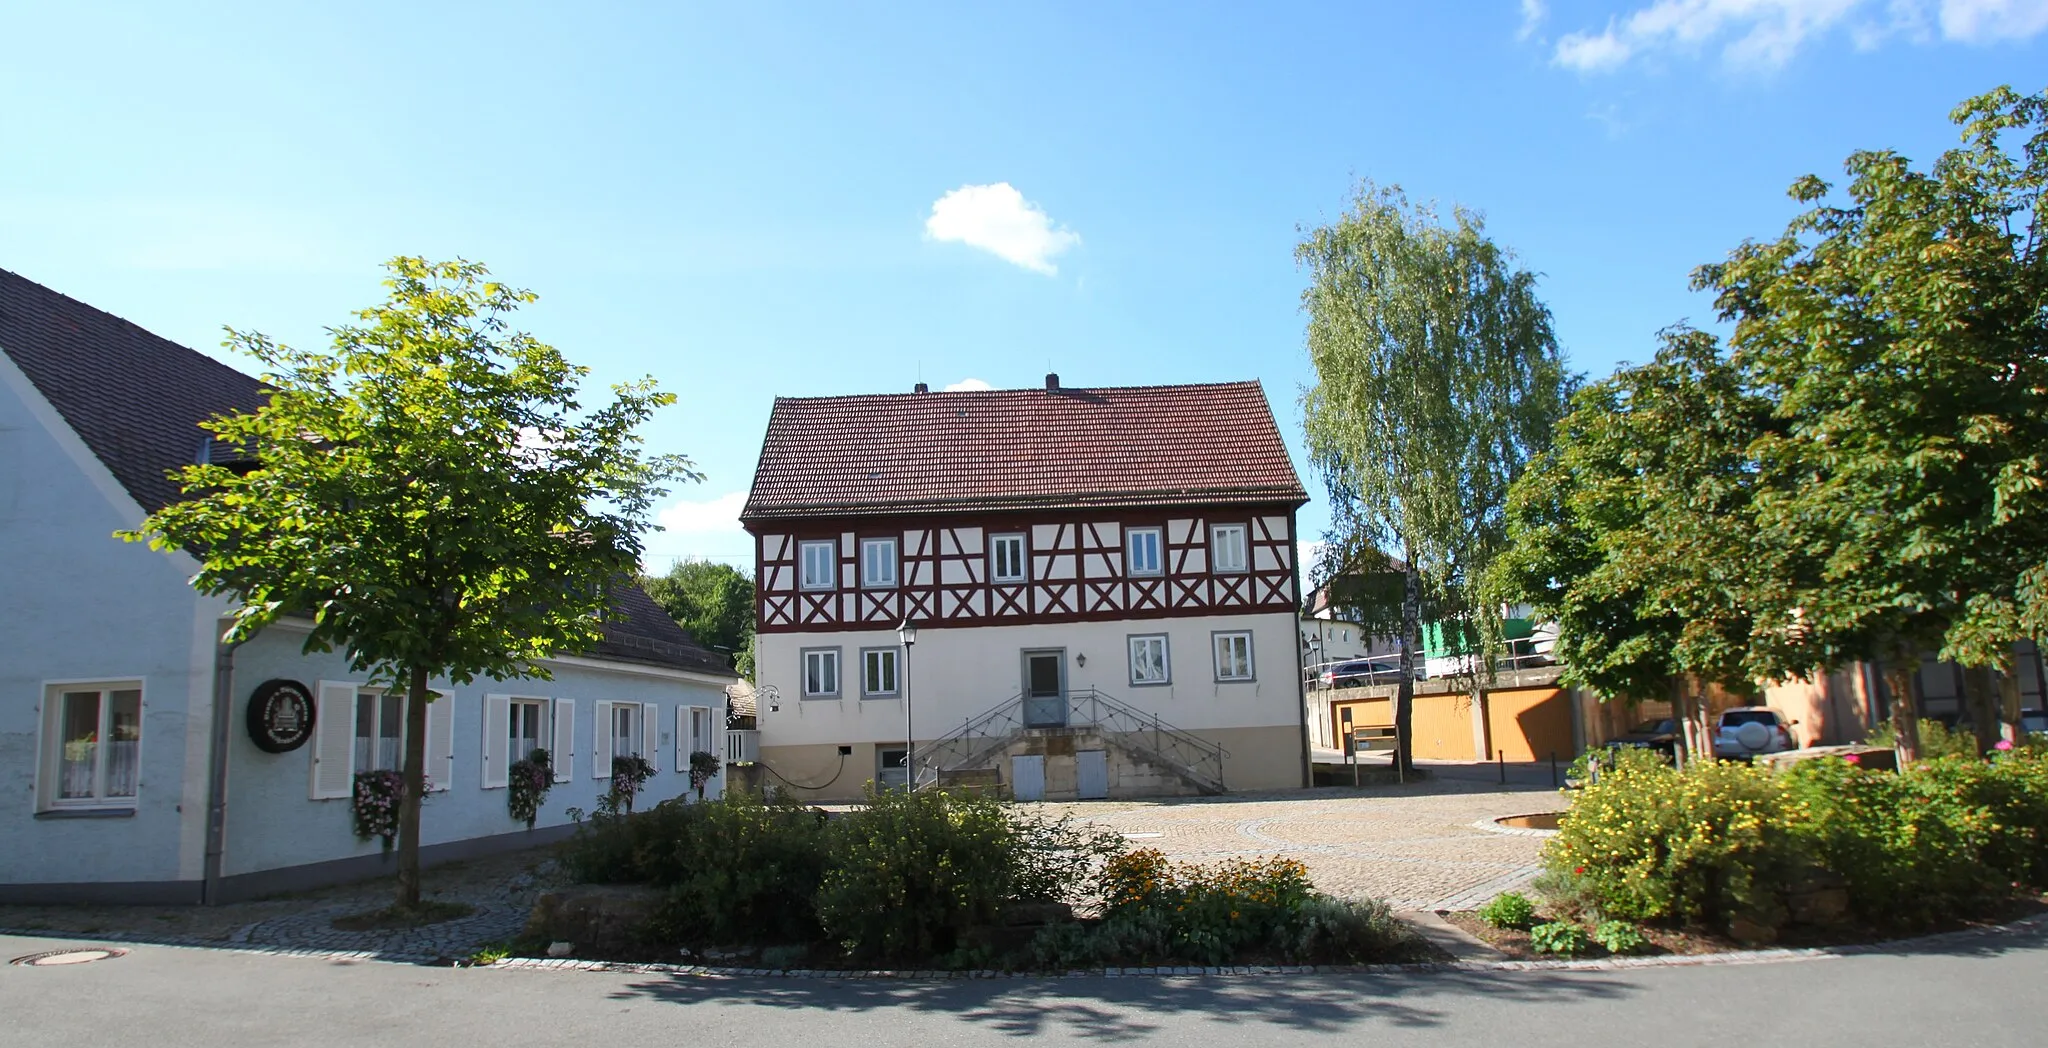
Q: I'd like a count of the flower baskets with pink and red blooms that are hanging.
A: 4